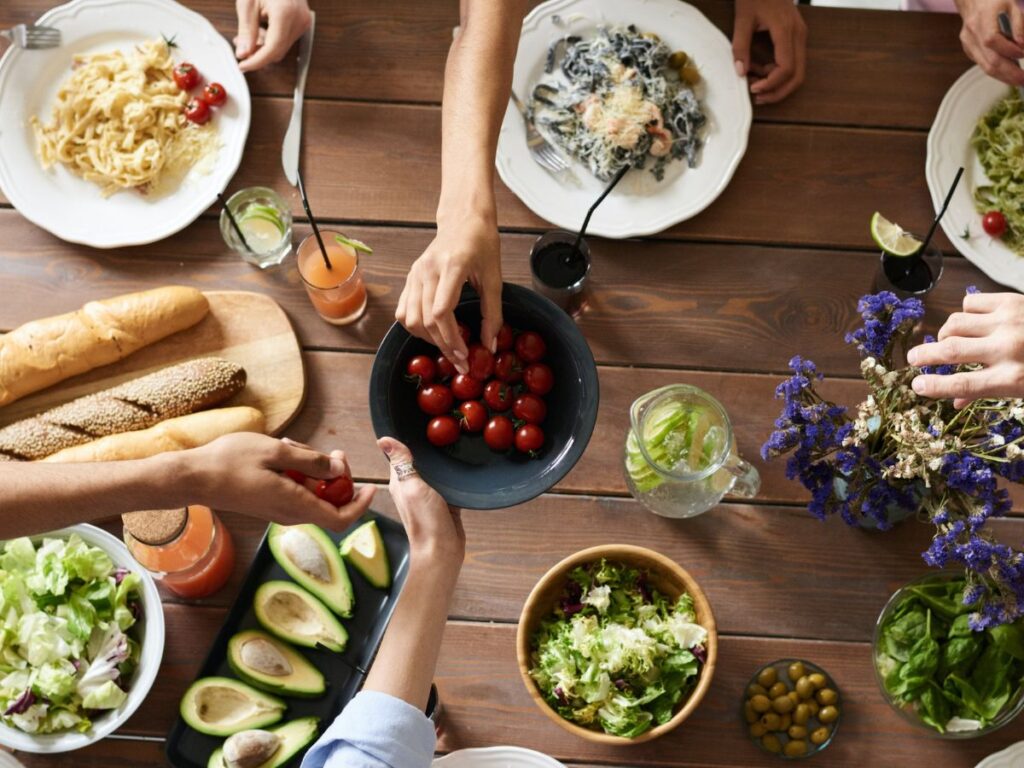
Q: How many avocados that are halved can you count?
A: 5